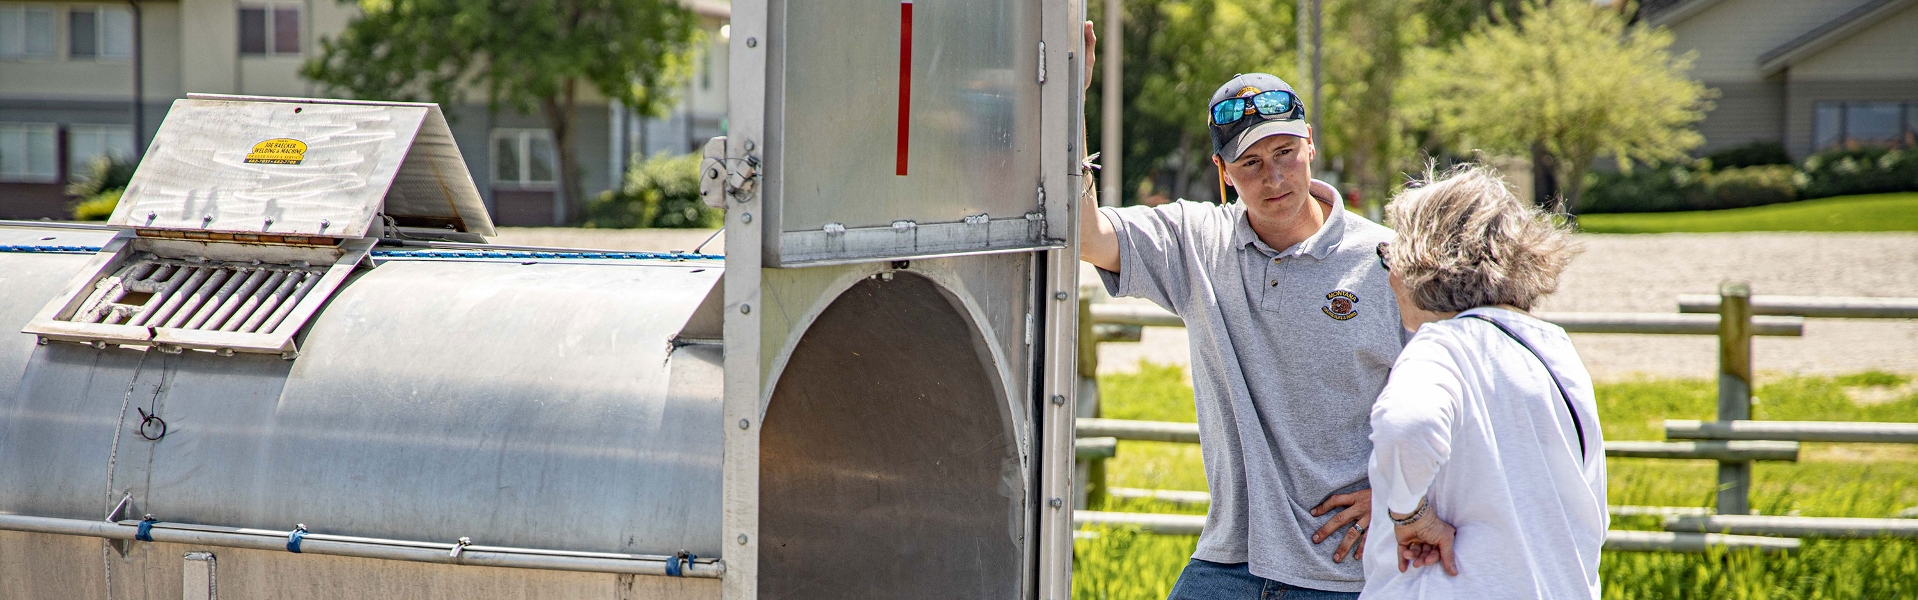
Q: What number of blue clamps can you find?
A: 3